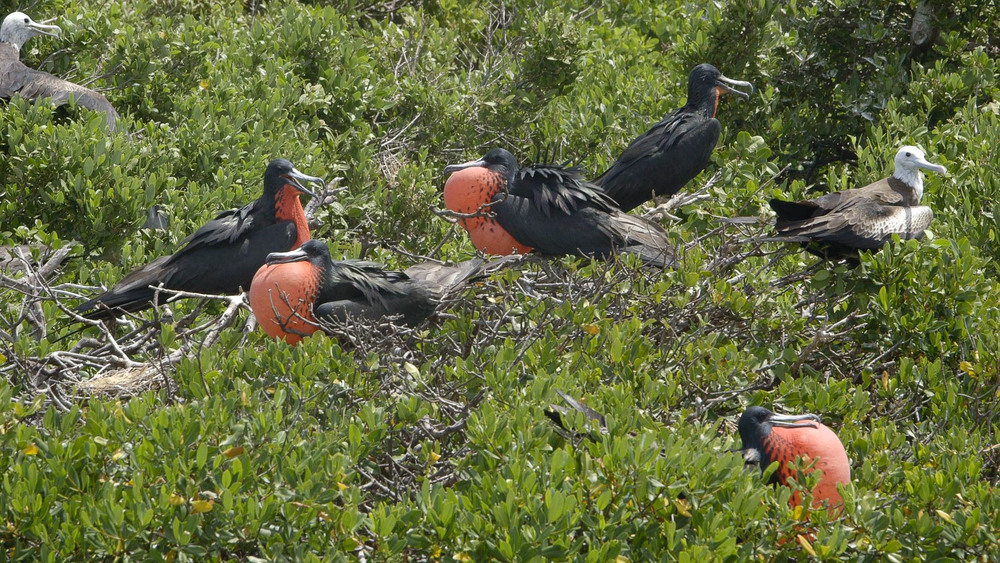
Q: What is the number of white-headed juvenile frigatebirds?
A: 2